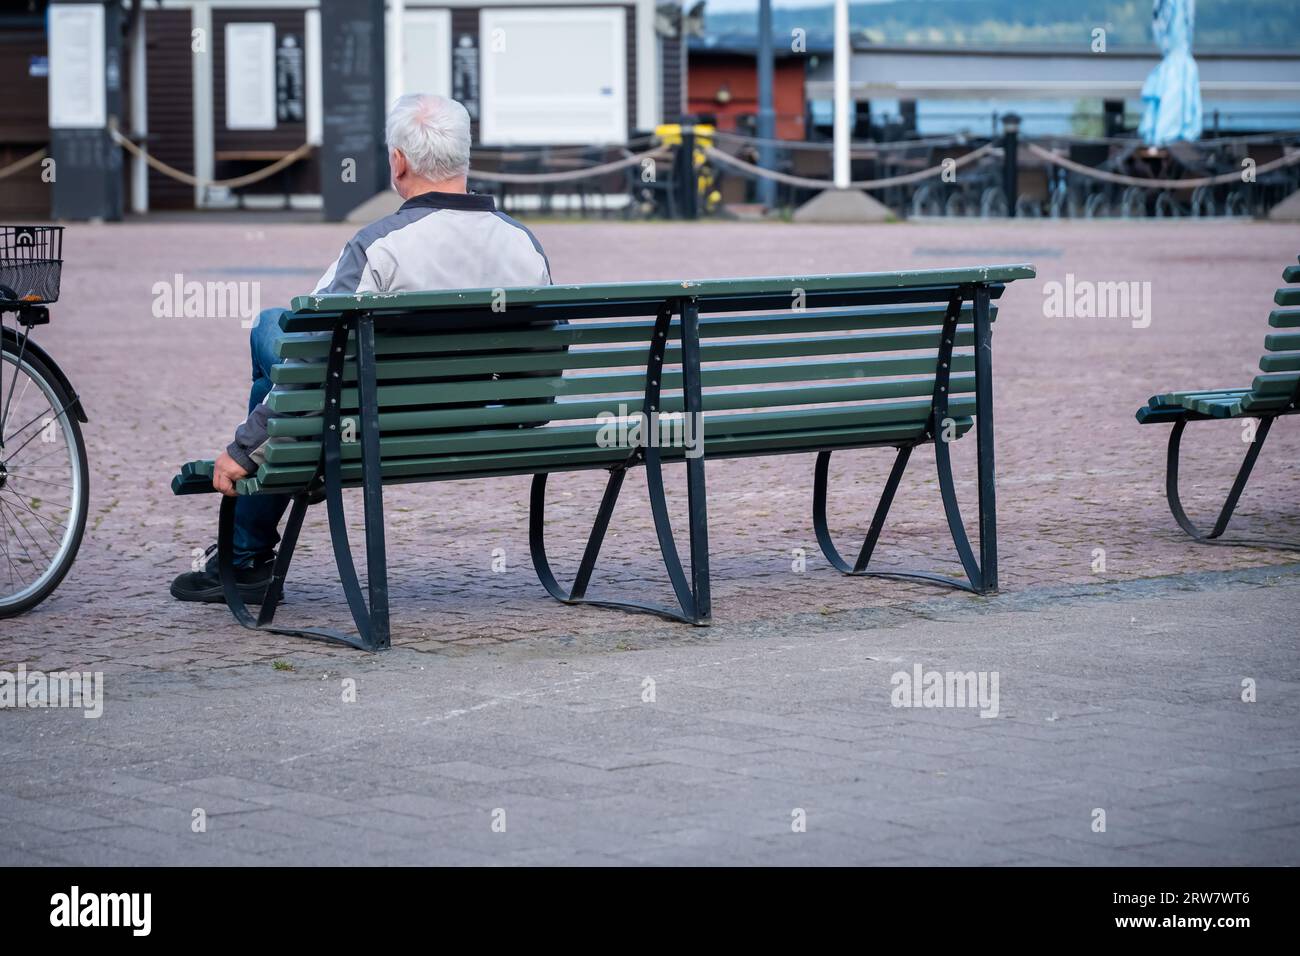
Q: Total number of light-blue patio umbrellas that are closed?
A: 1